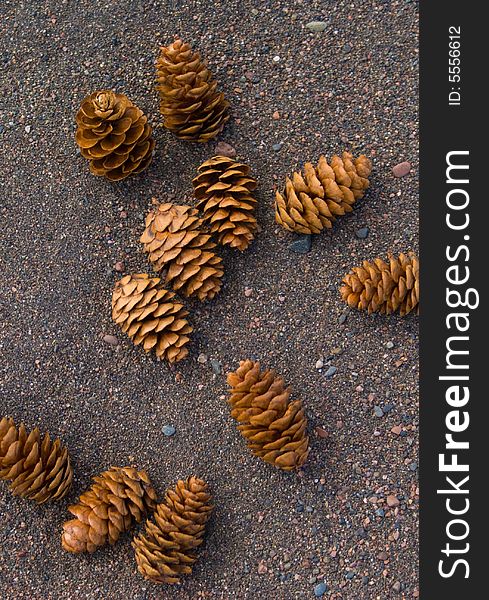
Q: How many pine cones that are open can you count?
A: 11